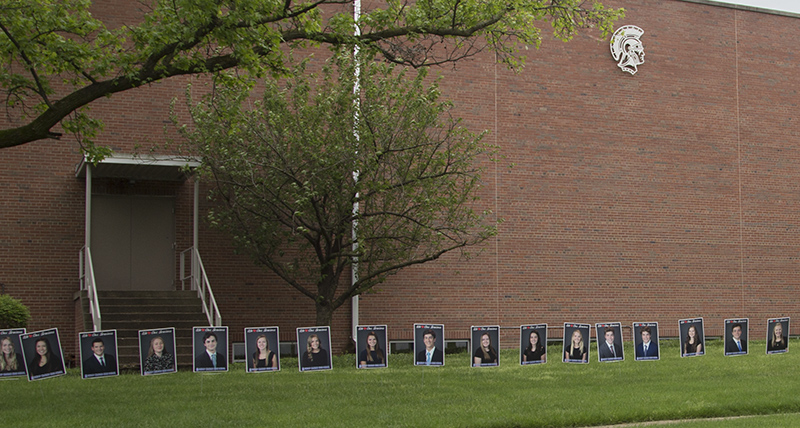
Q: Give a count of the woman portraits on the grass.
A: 11